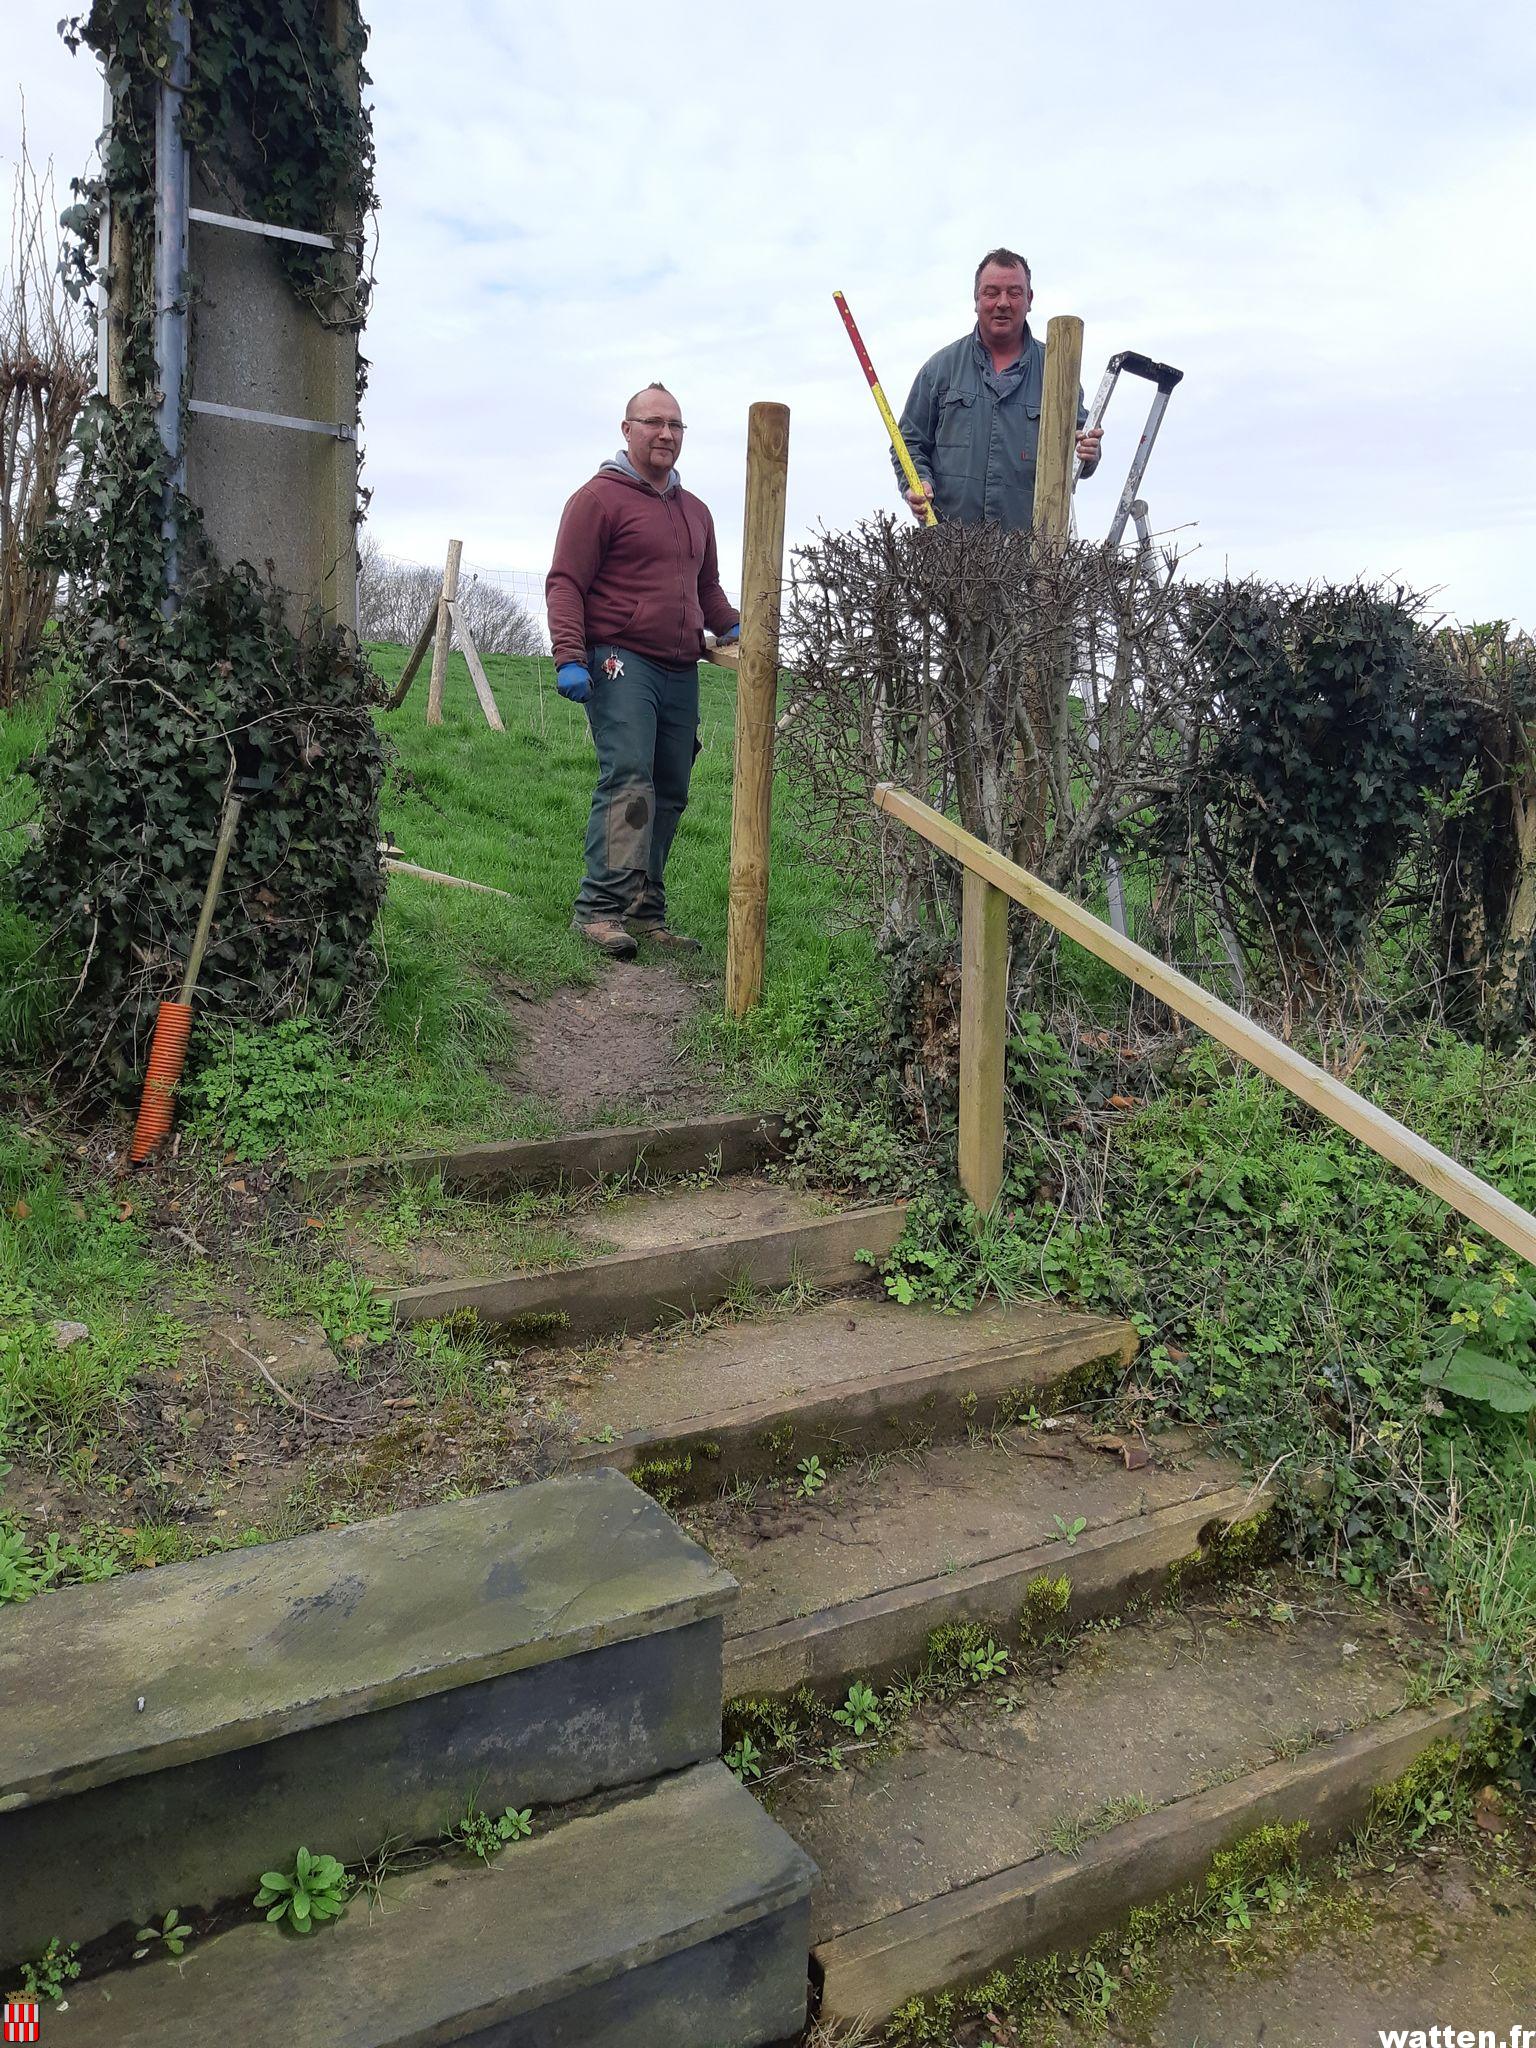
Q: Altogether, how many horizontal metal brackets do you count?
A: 2